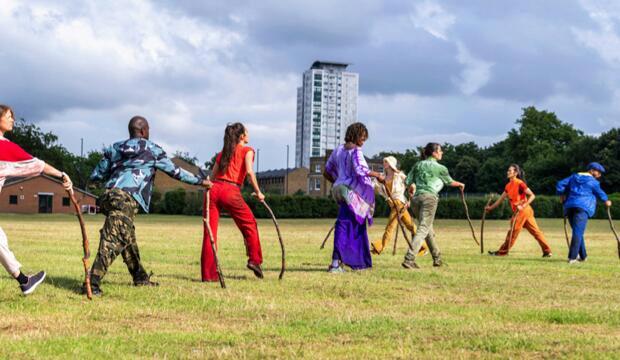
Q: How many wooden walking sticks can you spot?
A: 11